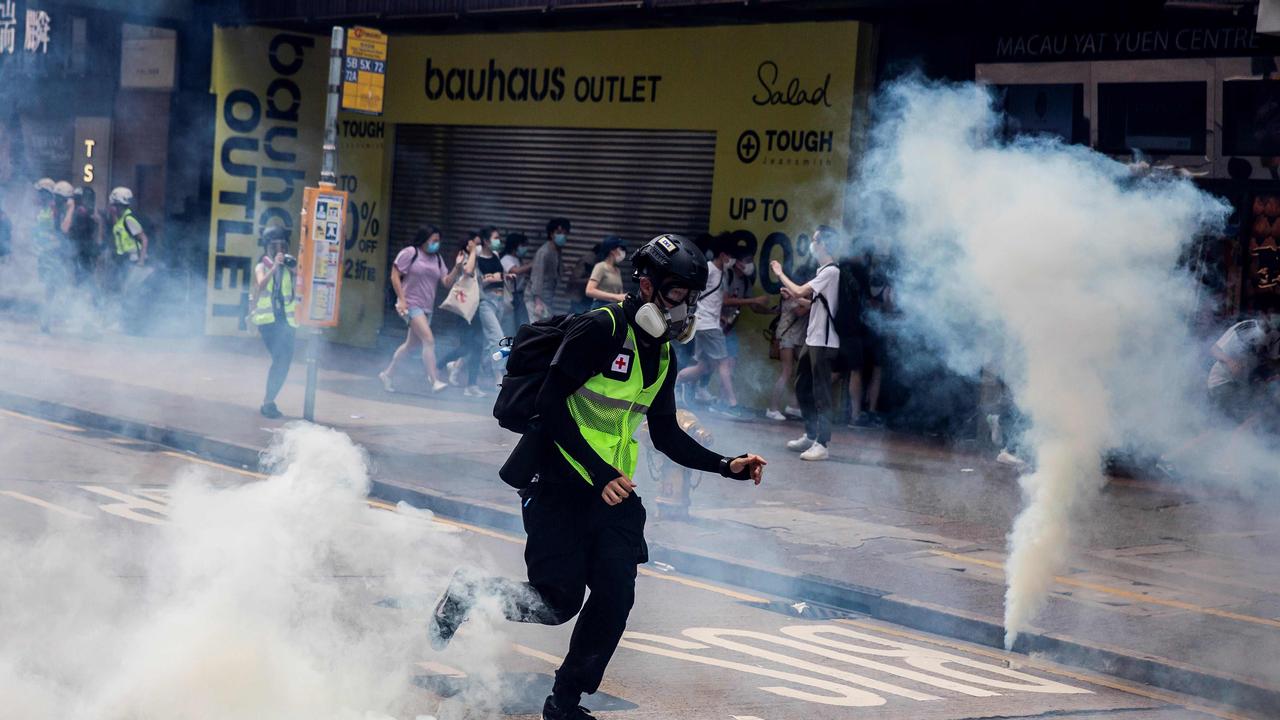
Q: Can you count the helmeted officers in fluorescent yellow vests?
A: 4